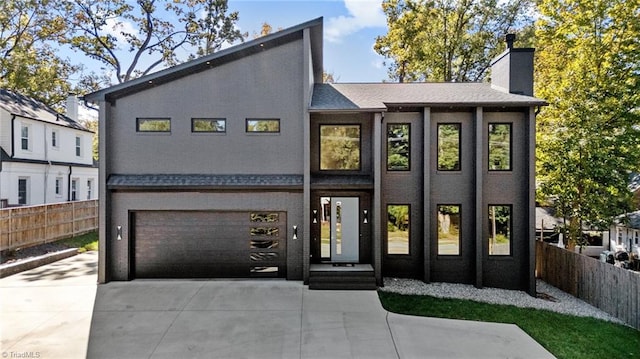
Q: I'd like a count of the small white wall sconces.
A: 4